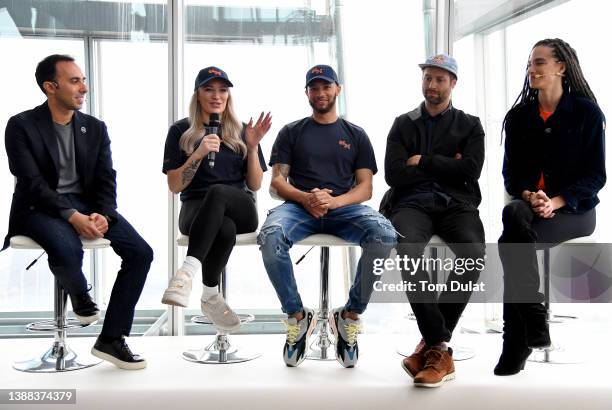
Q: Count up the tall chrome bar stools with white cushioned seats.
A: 5